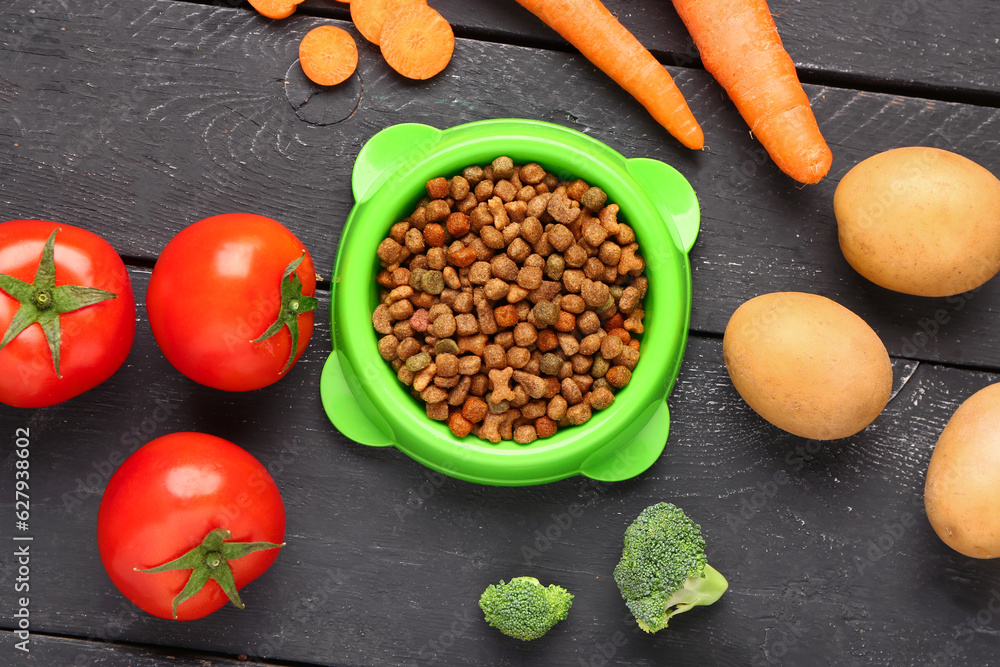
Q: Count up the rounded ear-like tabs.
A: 4